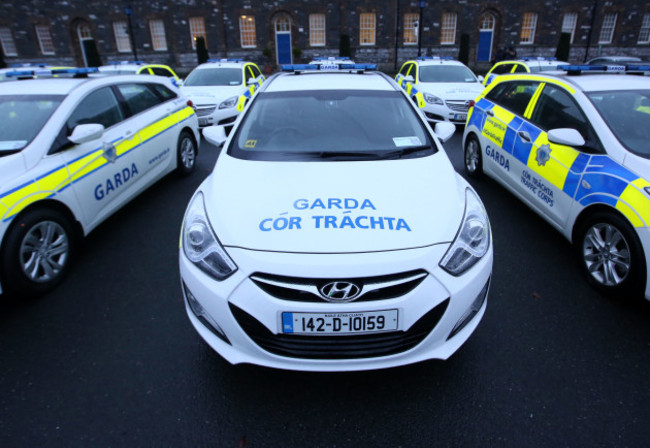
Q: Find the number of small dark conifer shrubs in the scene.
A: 5